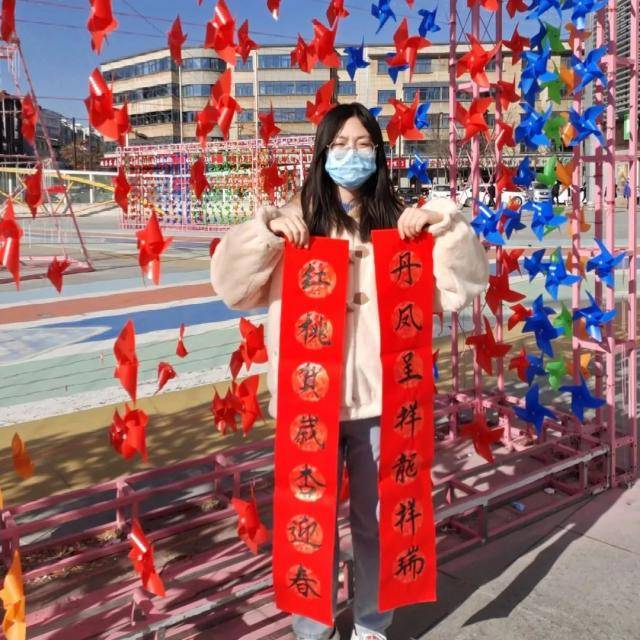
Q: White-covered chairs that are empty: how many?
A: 0